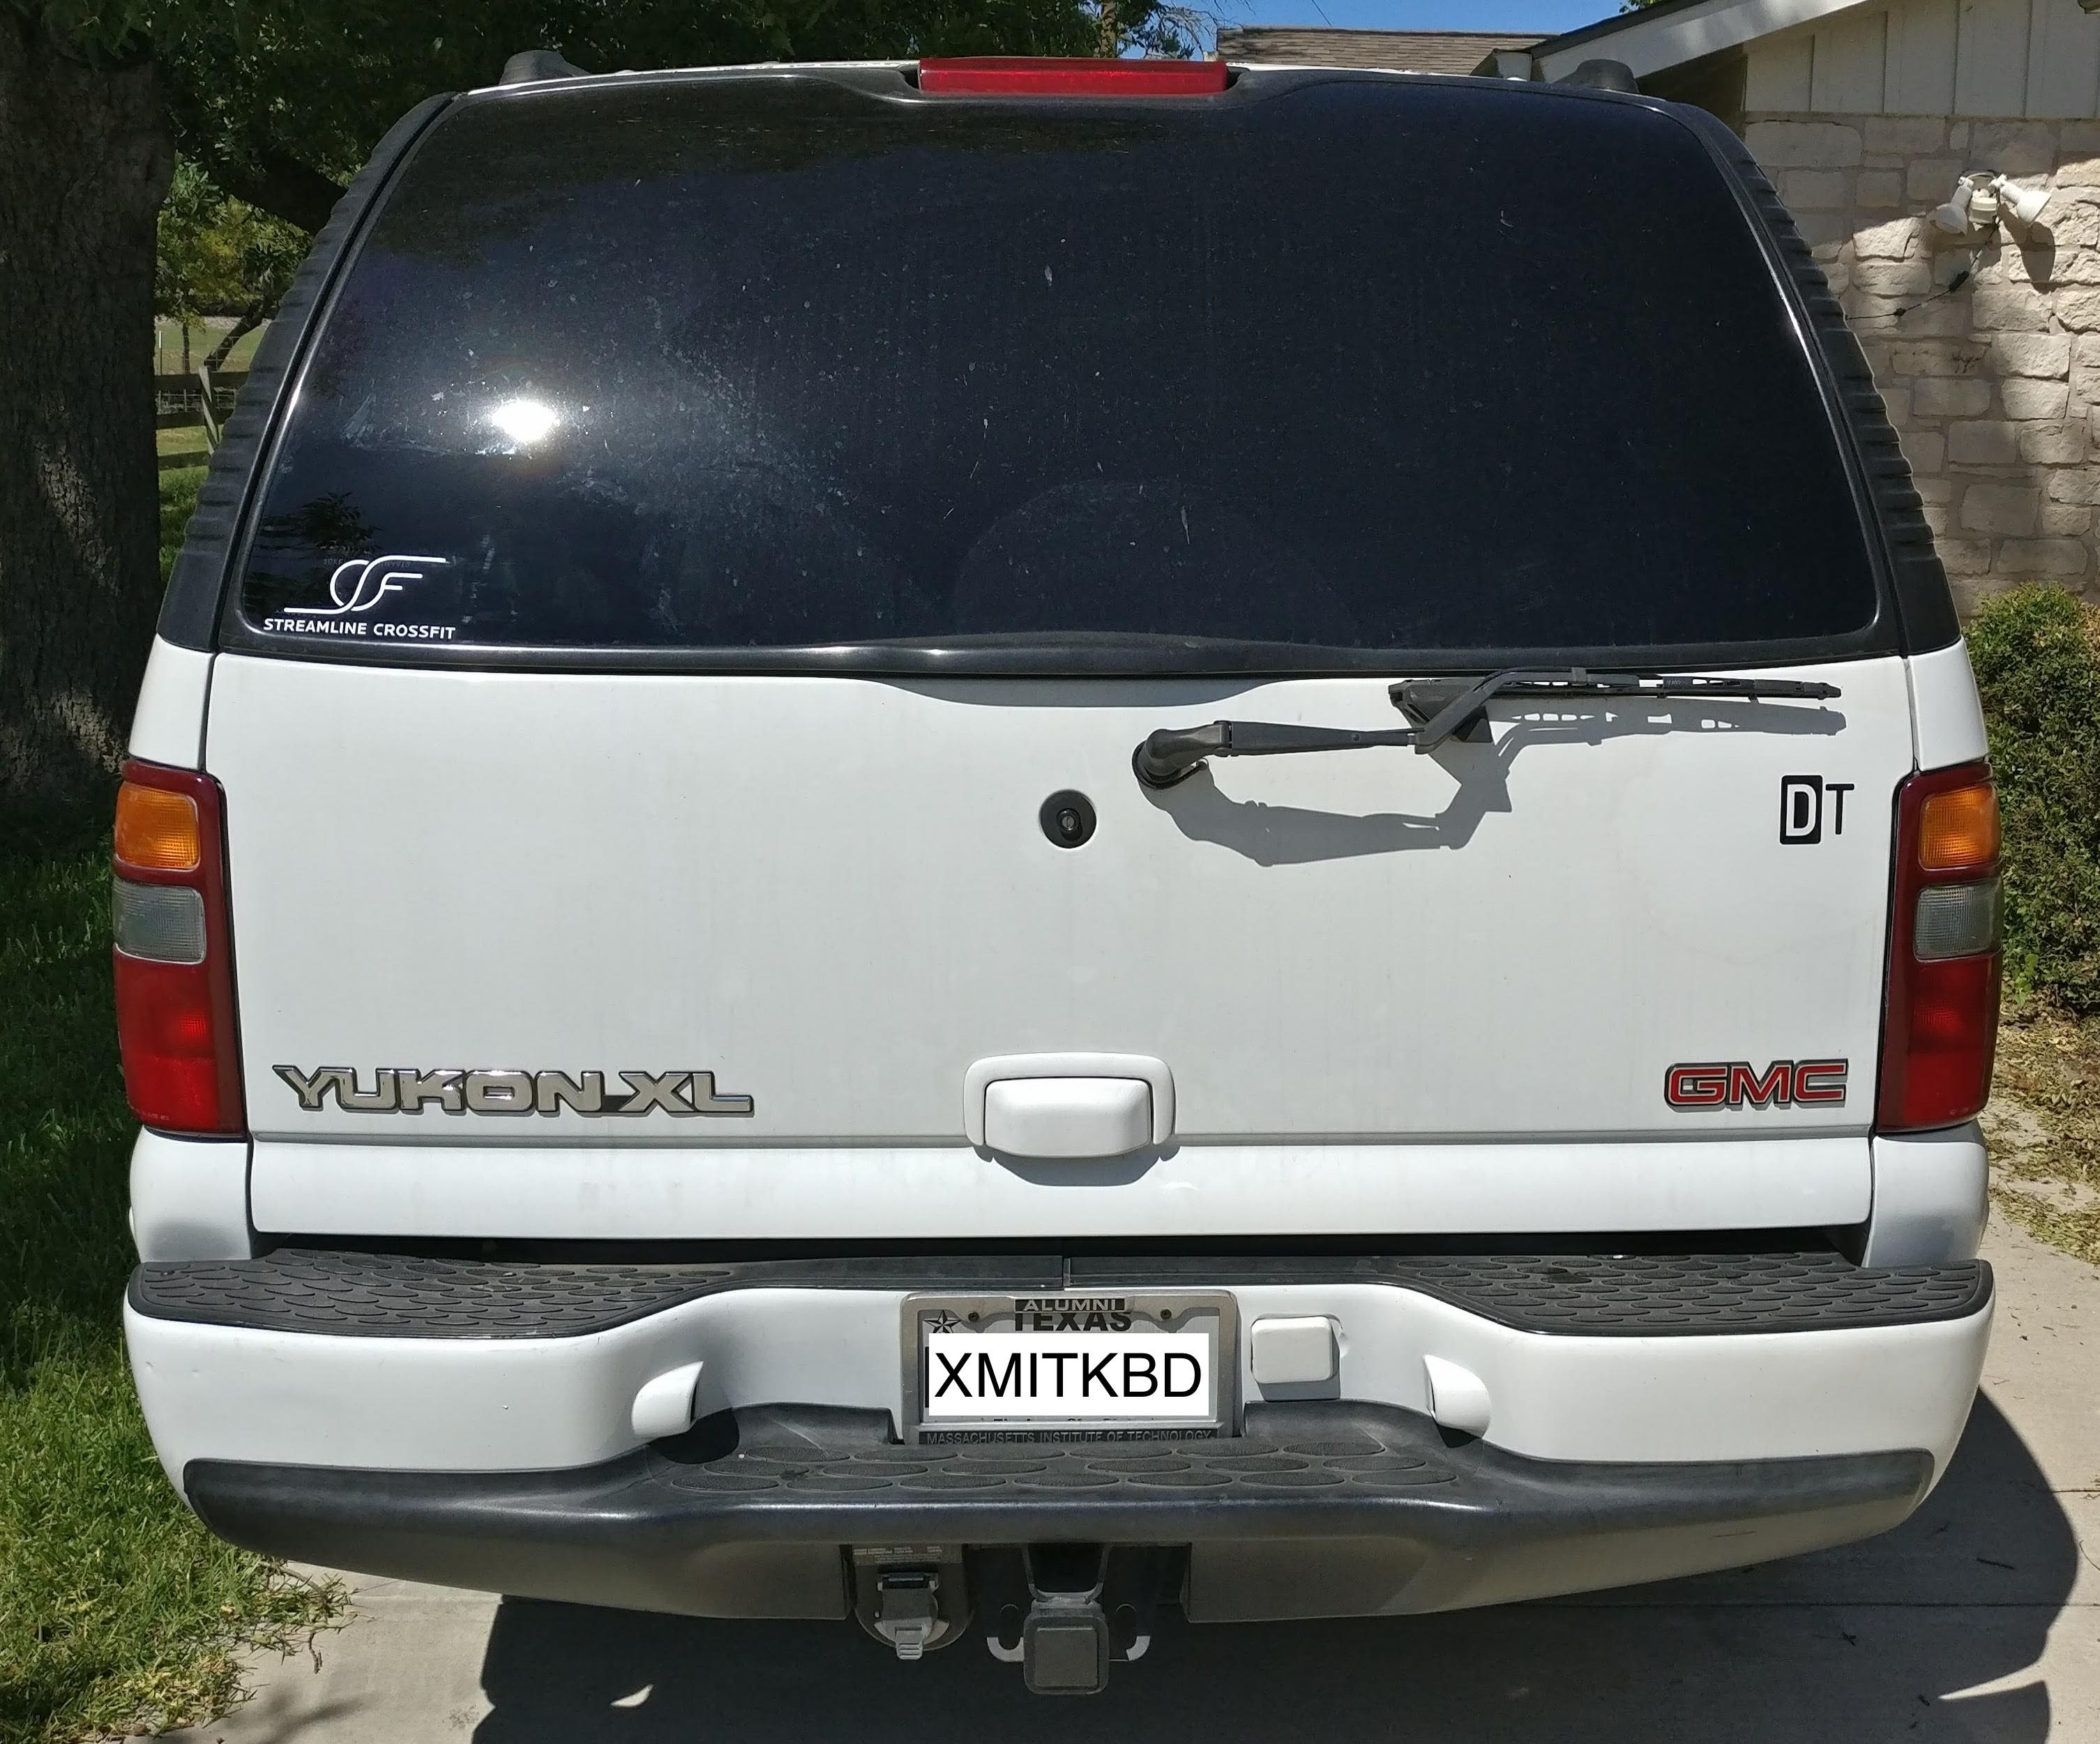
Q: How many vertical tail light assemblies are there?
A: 2